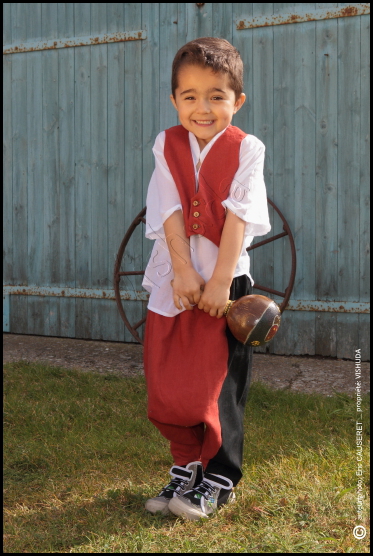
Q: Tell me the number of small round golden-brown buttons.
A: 3